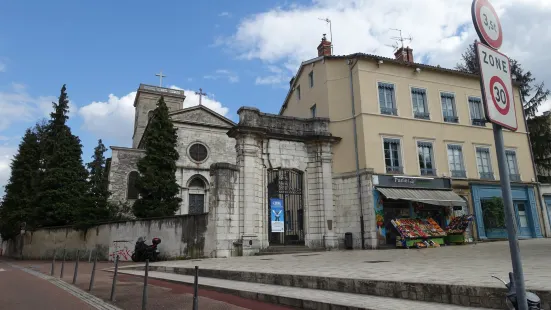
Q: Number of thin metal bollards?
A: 7